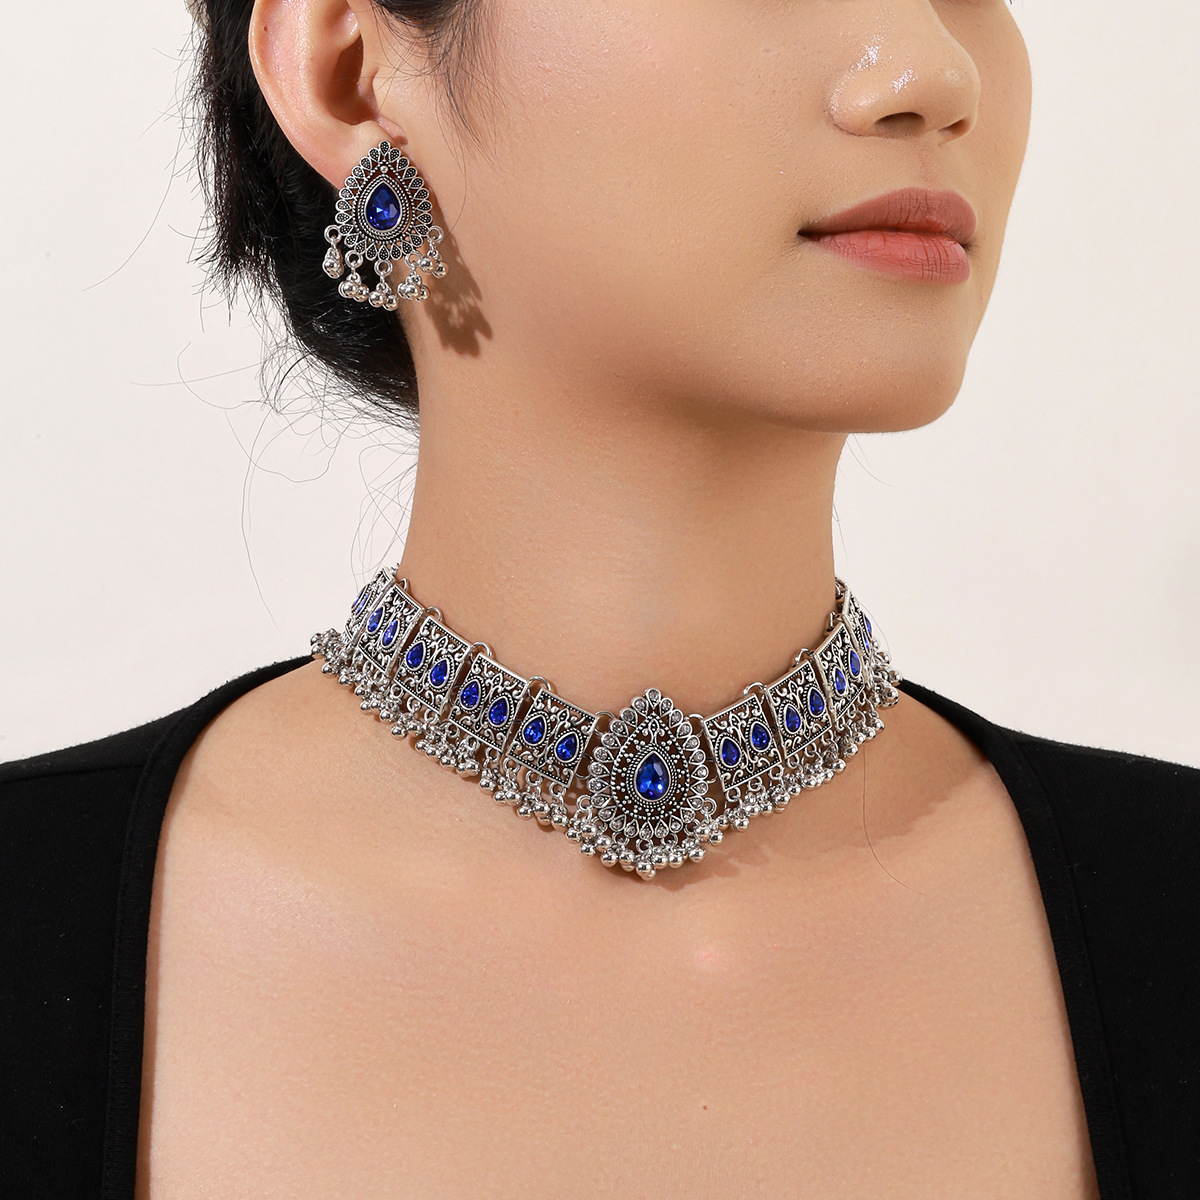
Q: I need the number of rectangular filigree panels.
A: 9